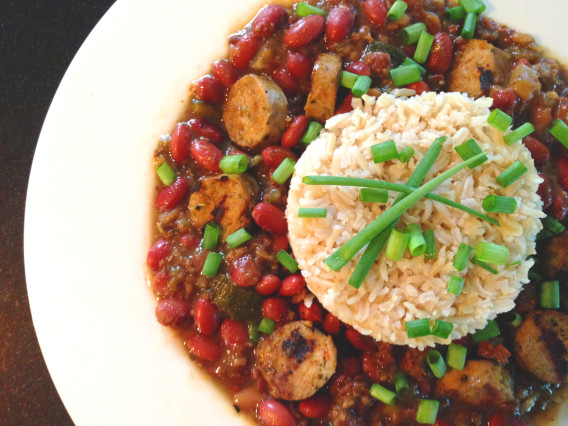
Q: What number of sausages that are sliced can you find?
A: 7